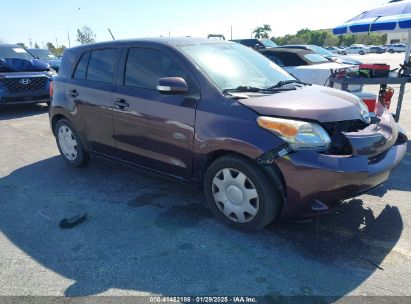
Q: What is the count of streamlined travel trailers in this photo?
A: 0